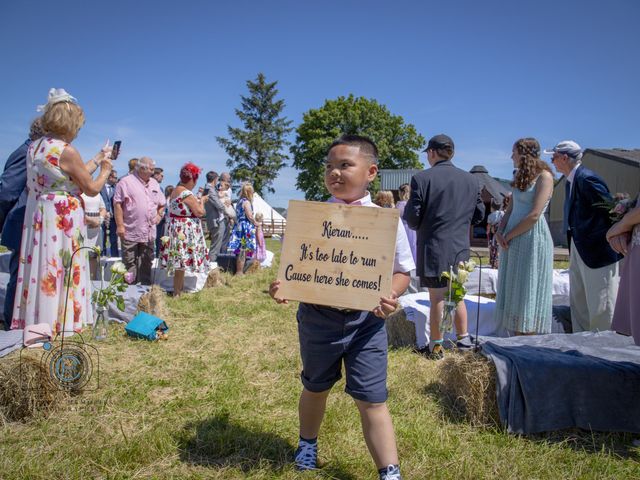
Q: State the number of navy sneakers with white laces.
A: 2